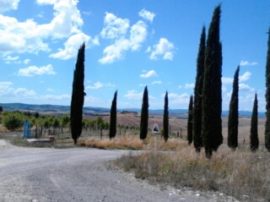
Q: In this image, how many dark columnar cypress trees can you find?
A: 10